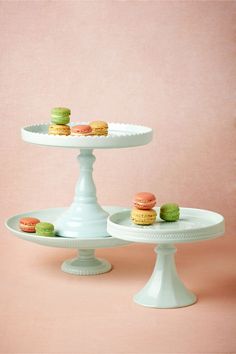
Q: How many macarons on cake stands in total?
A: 9